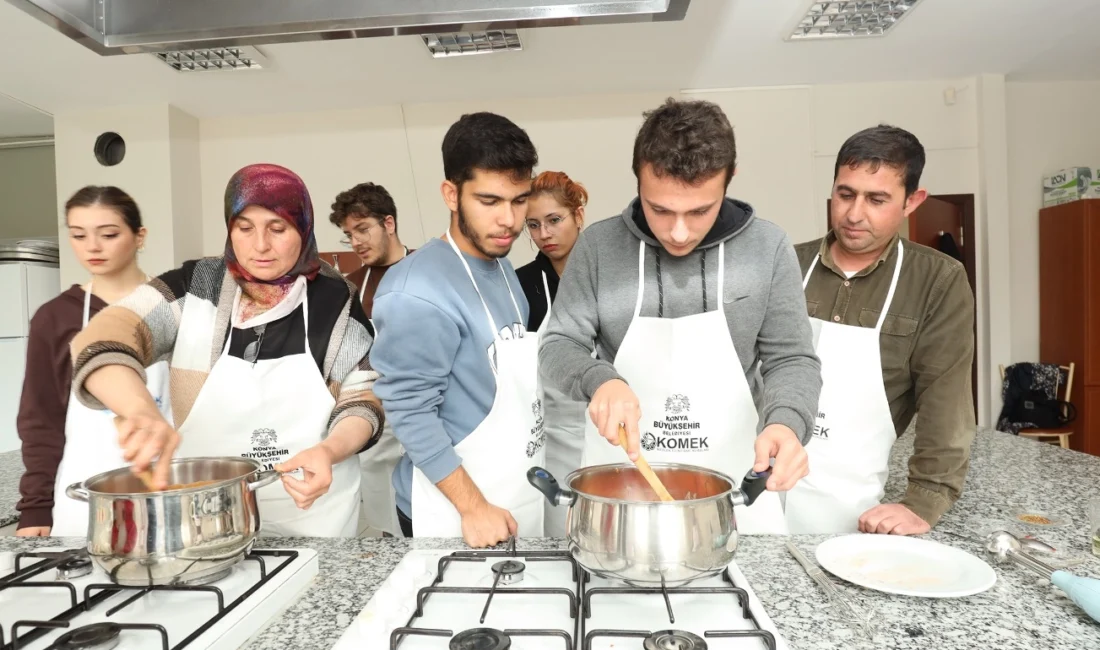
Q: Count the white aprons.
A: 7